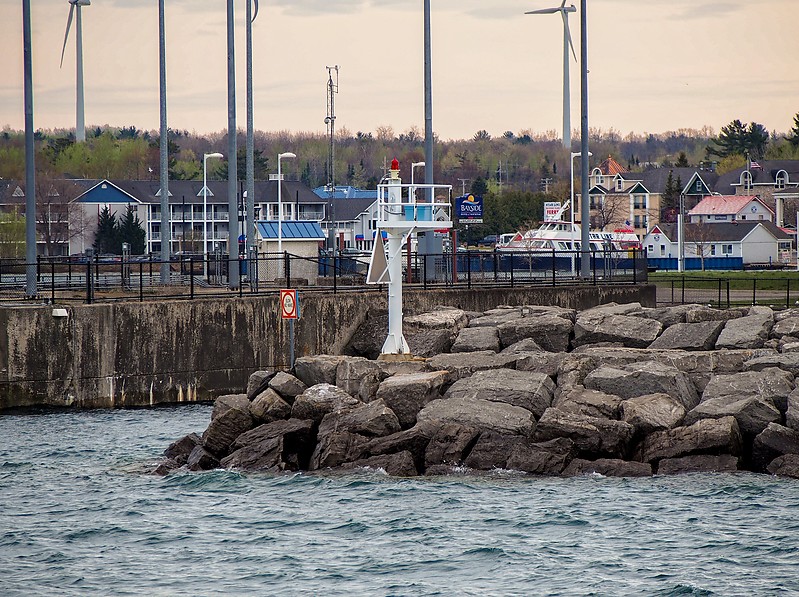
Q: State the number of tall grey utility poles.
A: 6